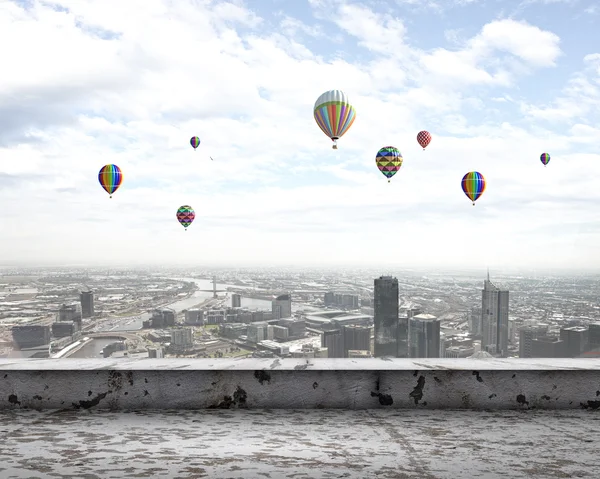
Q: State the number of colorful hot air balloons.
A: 8